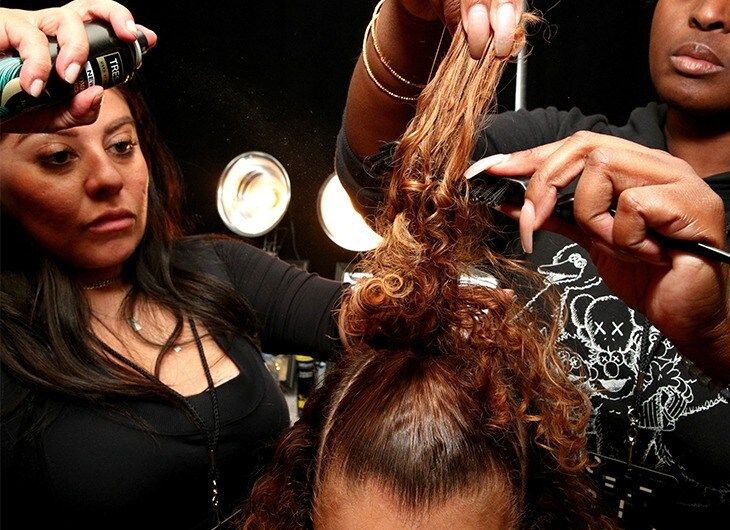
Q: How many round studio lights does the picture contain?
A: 2